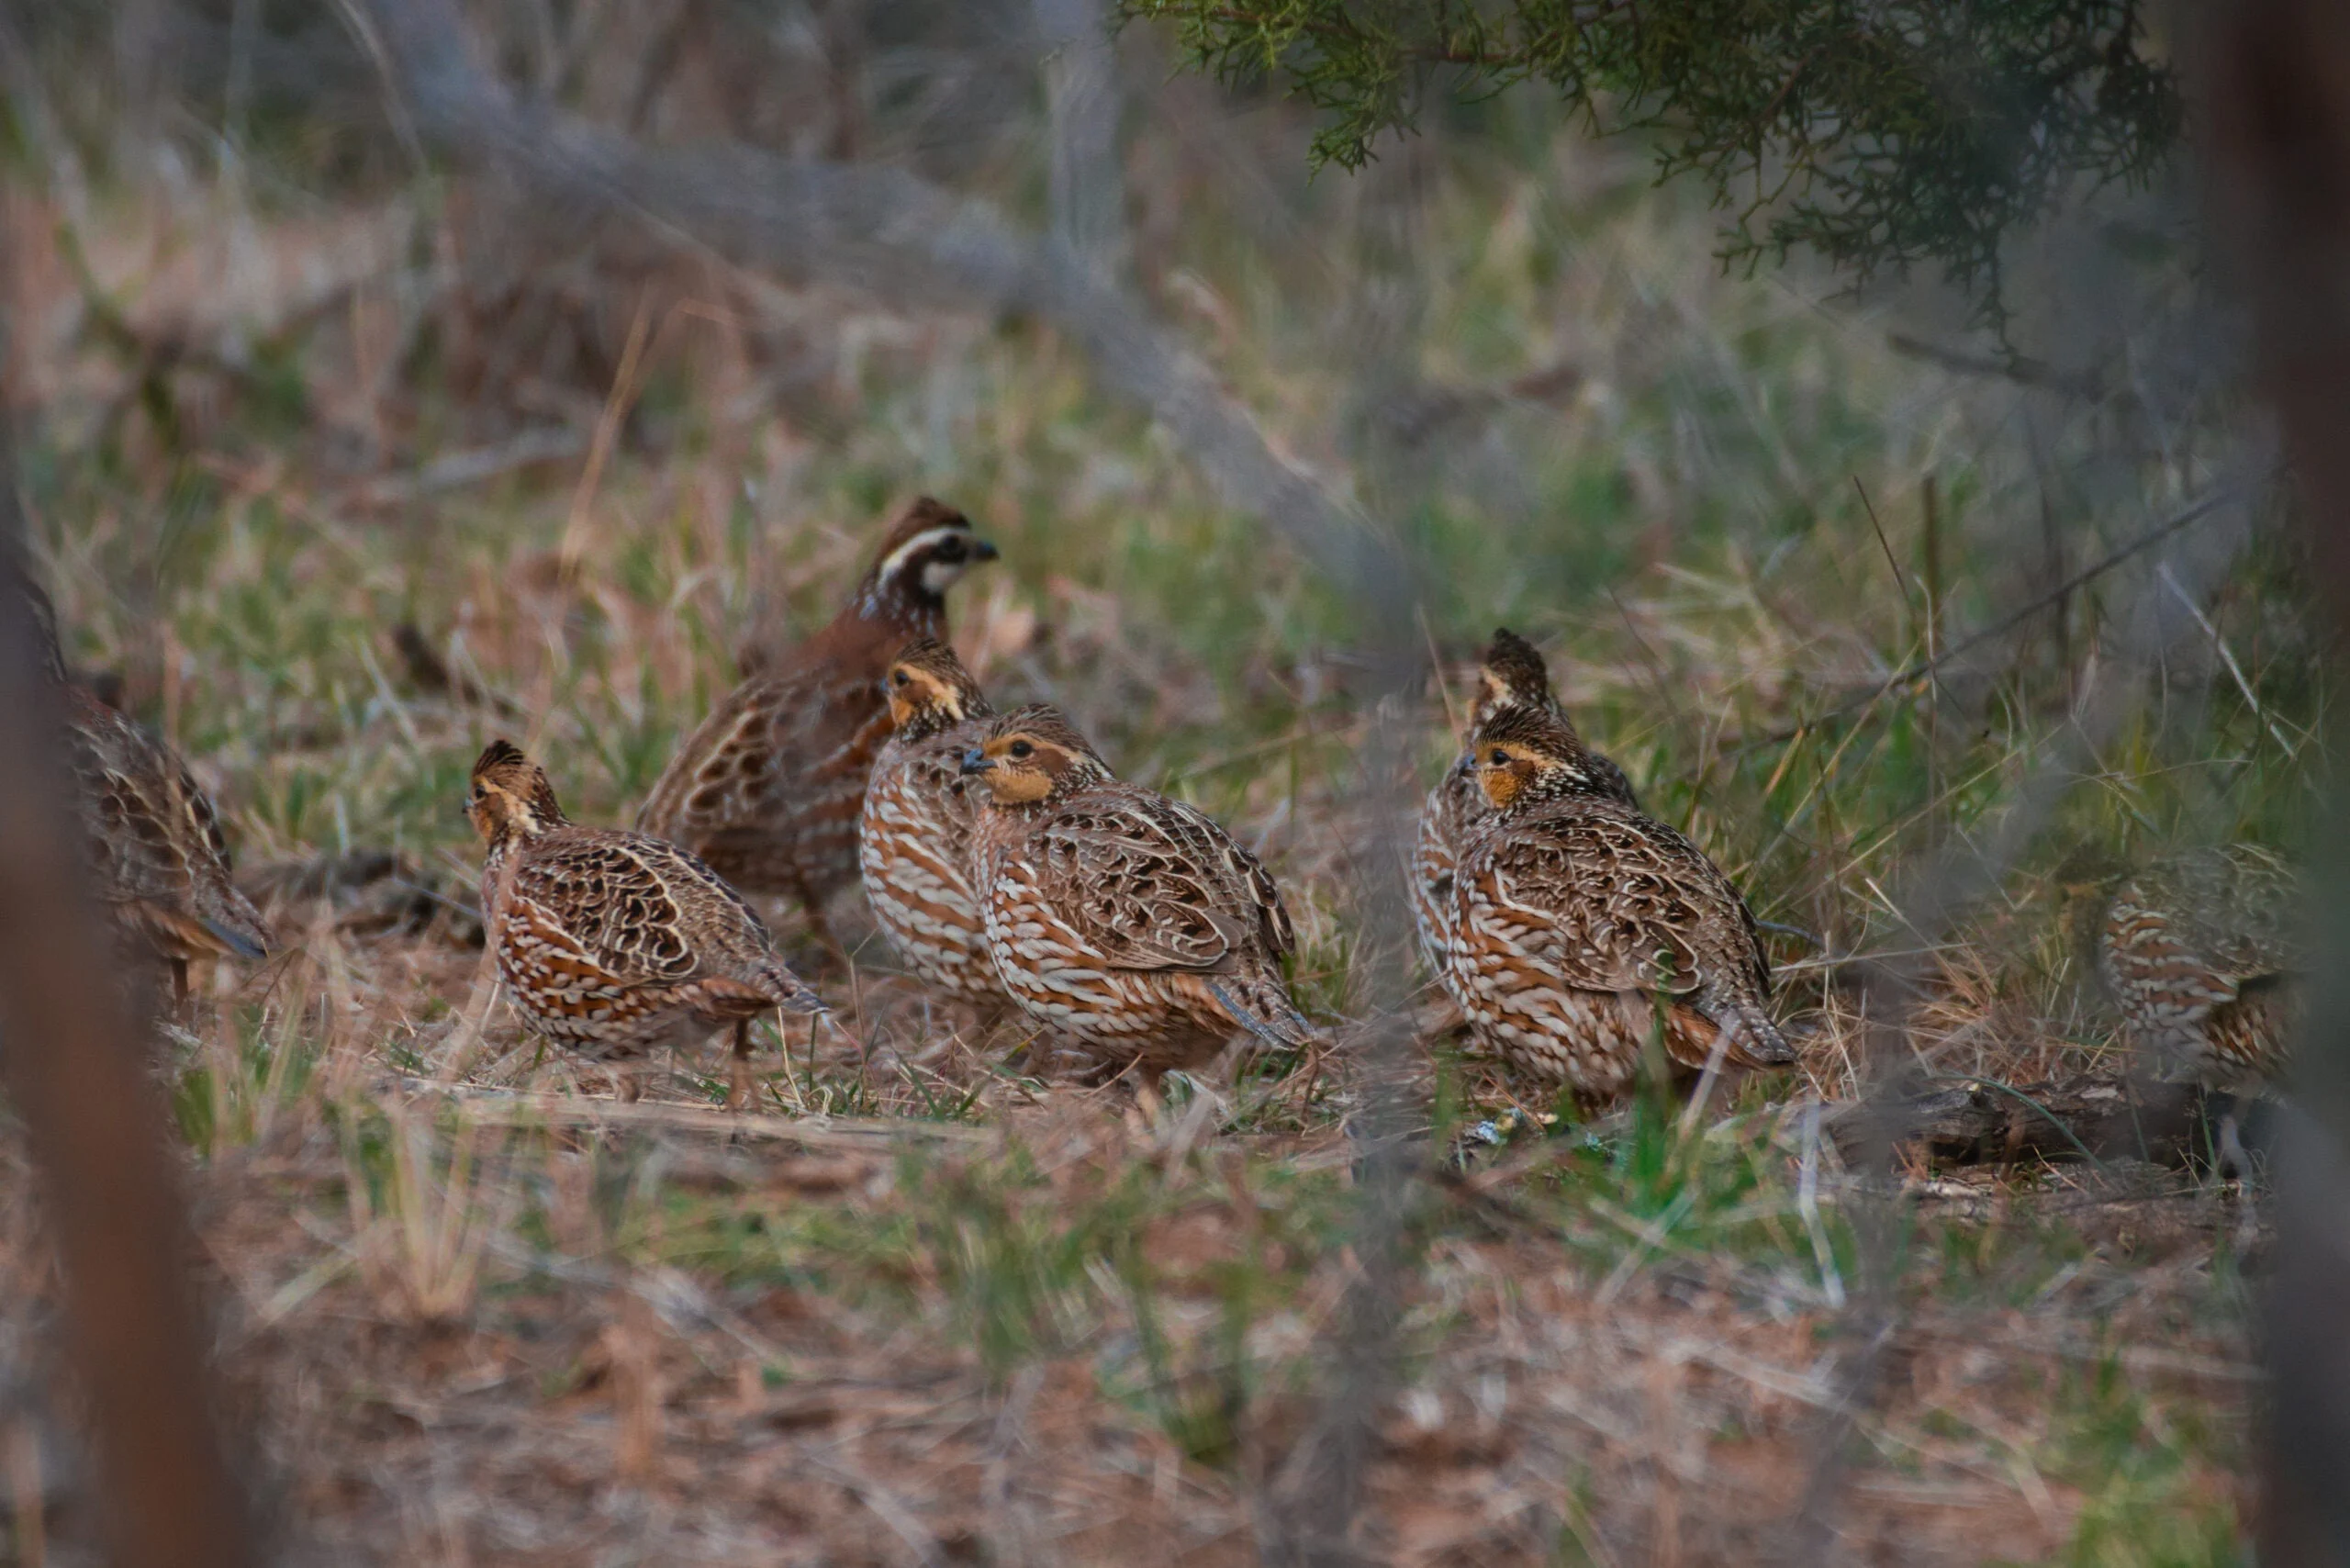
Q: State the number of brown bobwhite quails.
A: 8